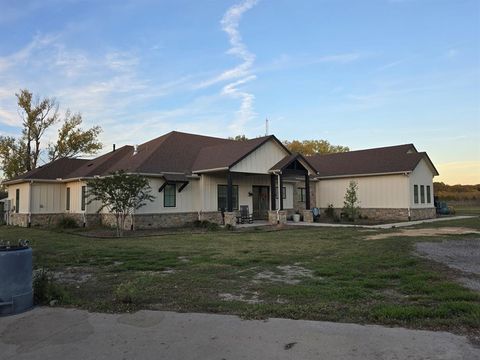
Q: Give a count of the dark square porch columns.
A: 4